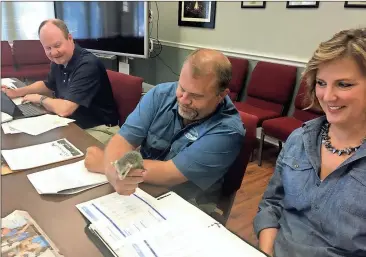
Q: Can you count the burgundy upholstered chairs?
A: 7